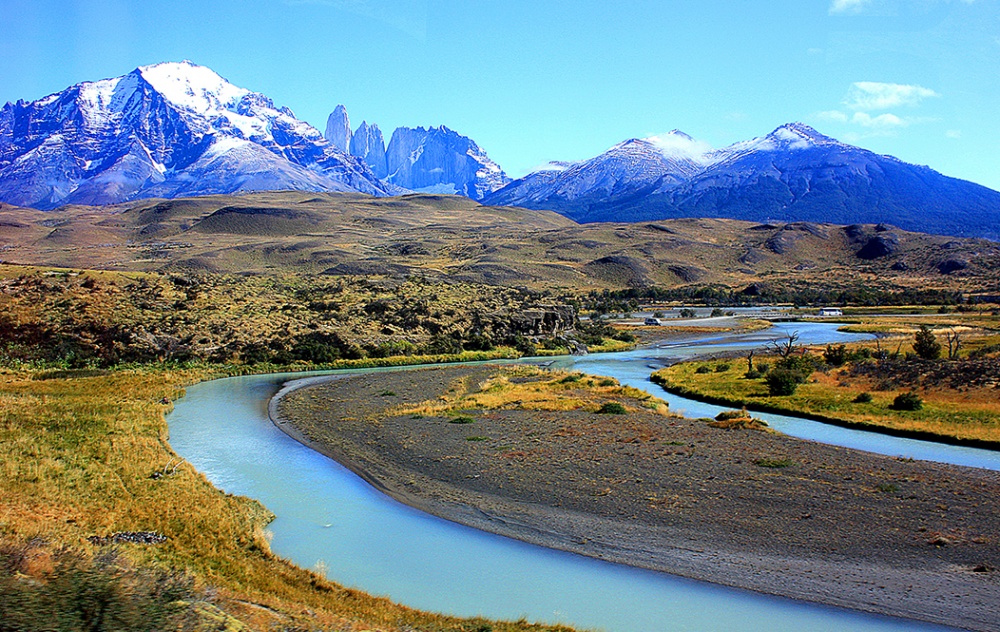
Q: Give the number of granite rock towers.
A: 3